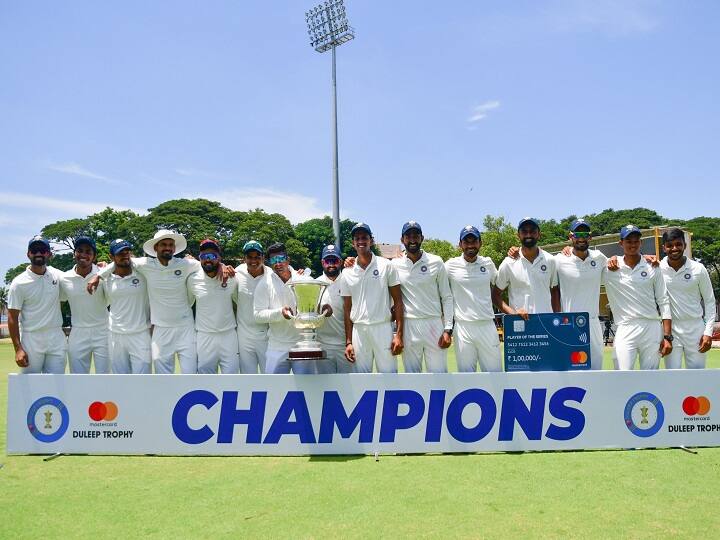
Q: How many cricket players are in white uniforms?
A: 15